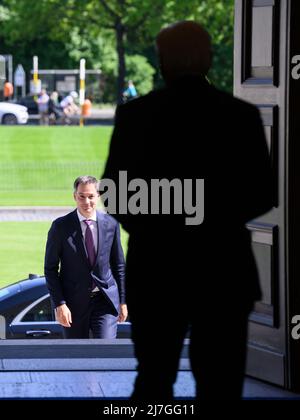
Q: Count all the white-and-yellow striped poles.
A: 2